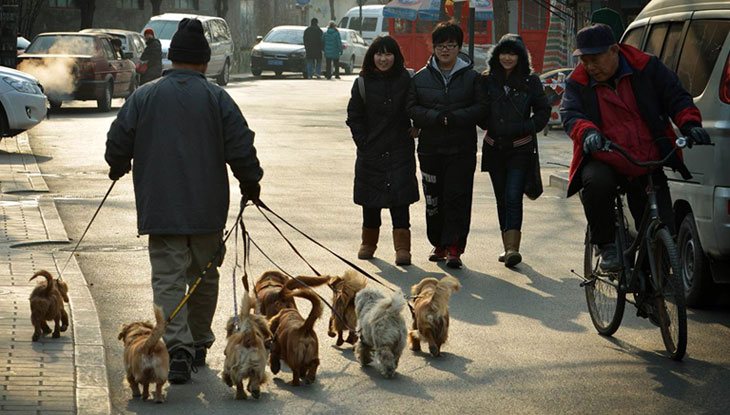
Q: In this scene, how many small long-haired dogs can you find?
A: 8